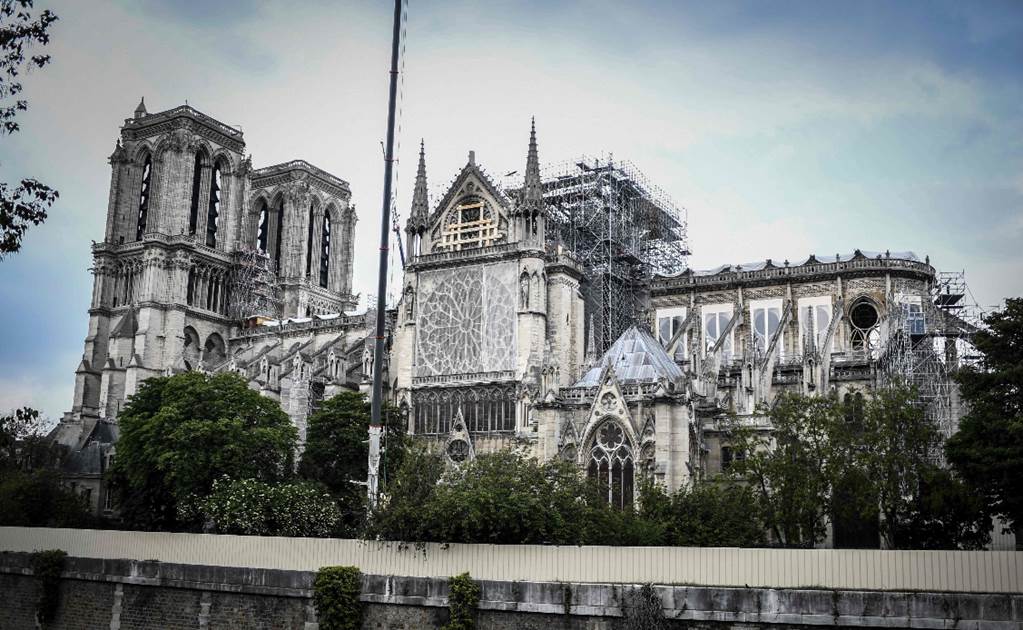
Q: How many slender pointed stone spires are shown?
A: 2